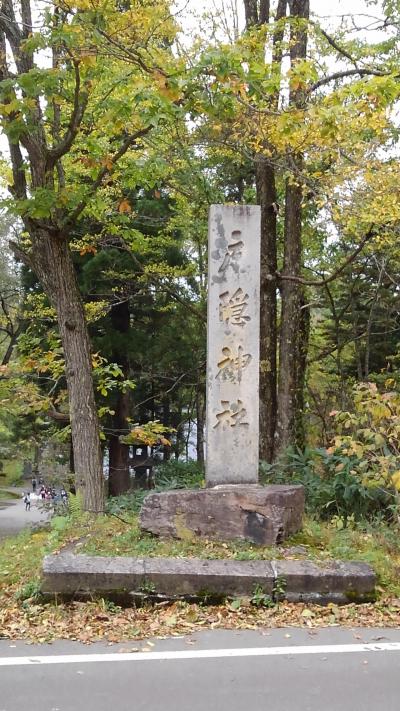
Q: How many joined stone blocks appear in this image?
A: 3